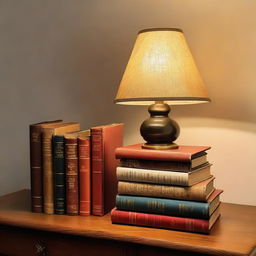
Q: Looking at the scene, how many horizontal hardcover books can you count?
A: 6